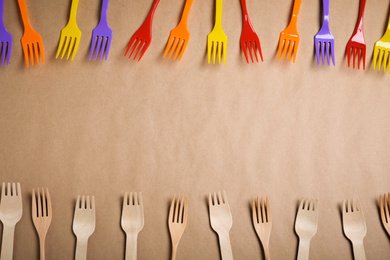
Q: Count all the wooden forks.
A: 10